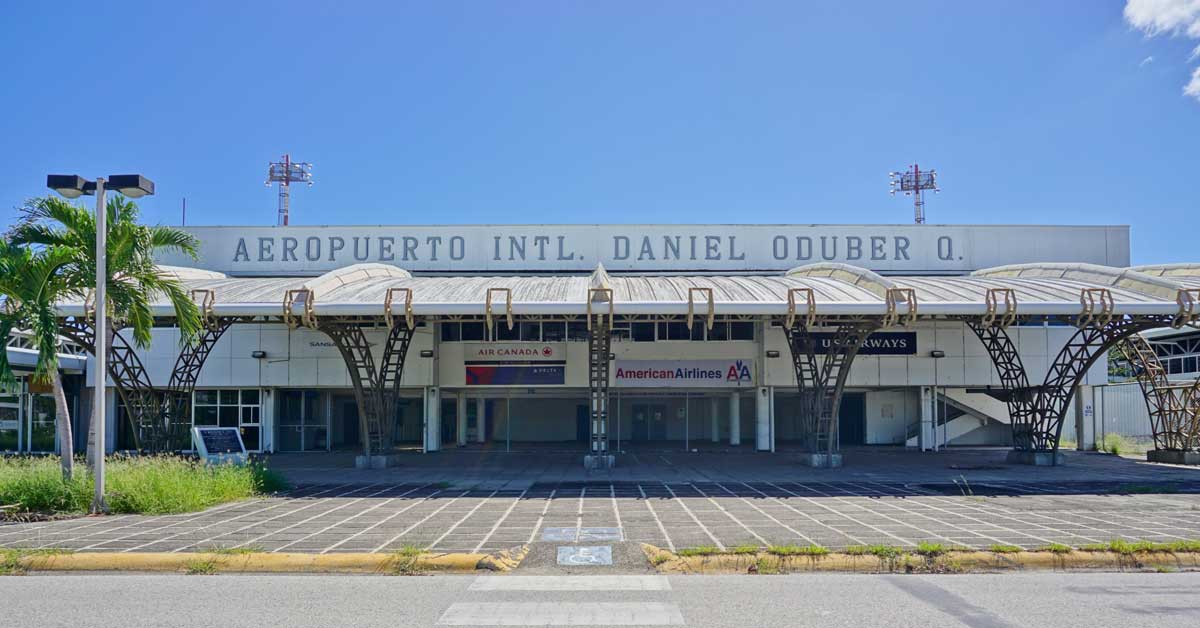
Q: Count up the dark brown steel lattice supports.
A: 6